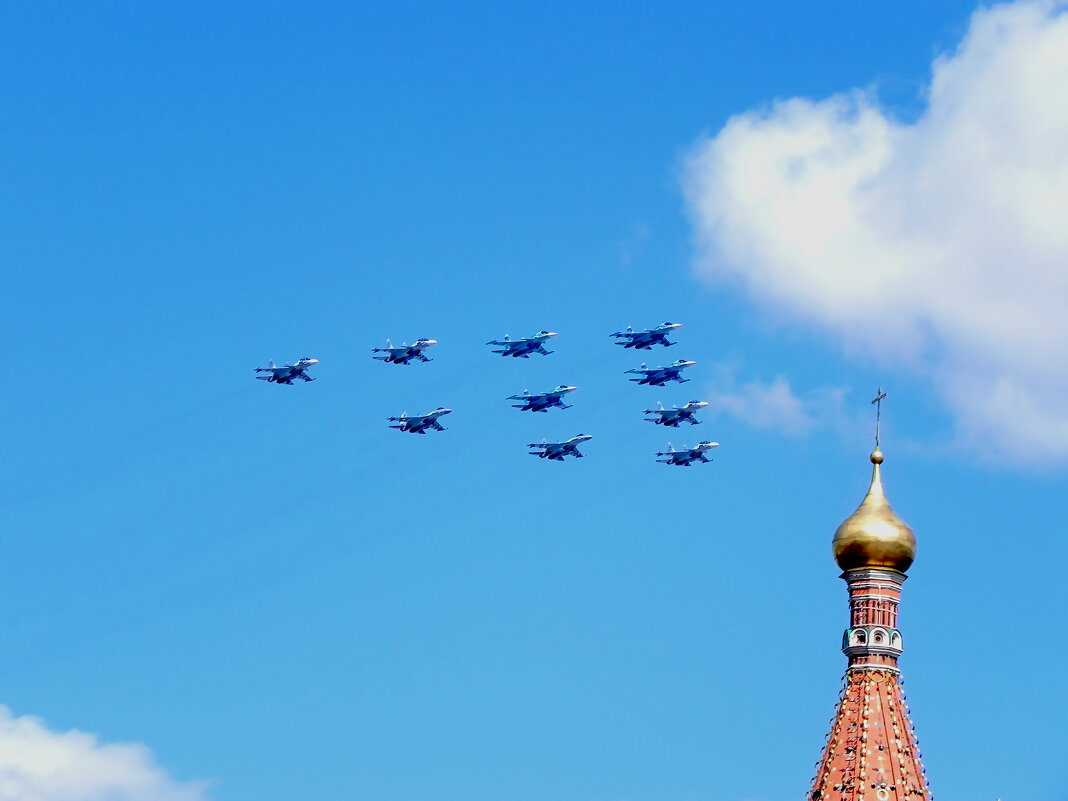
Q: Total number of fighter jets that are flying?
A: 10